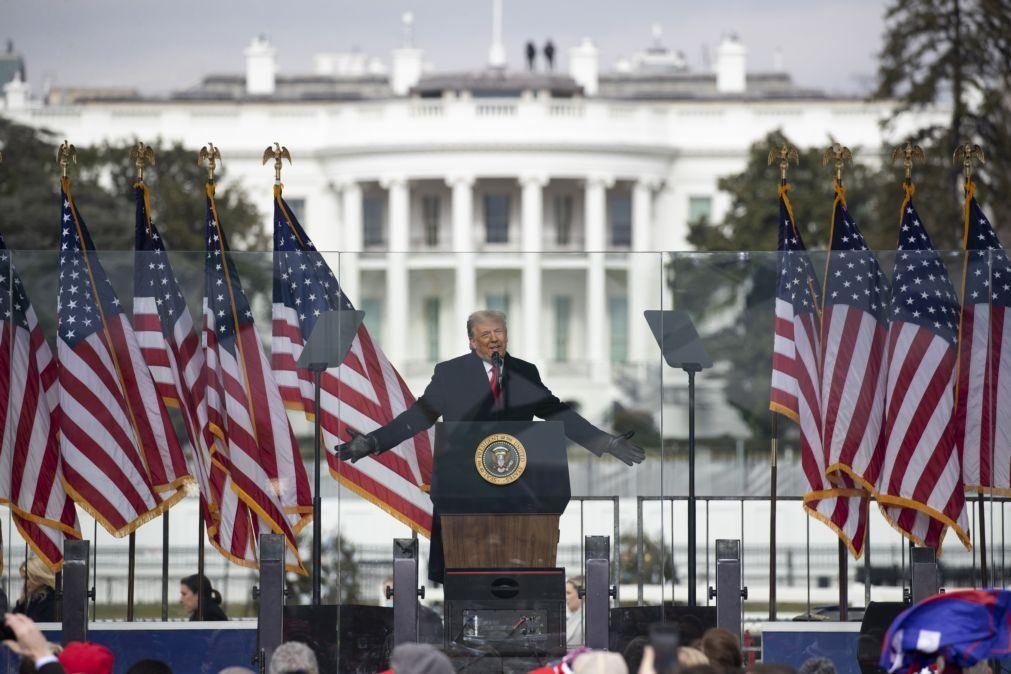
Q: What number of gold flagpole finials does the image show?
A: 8